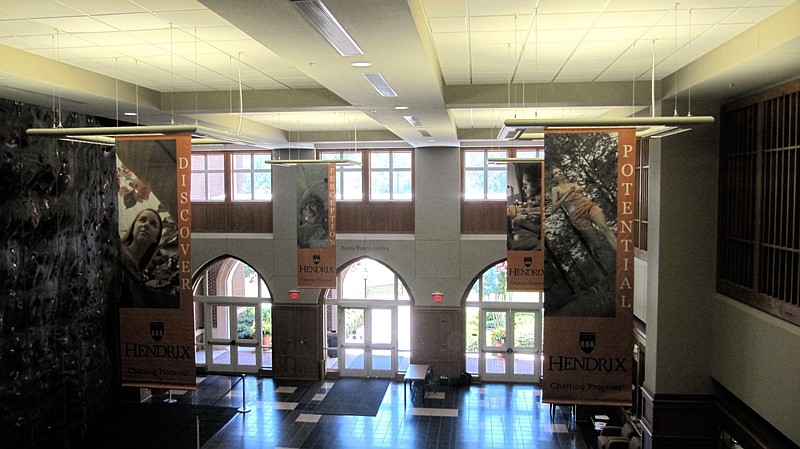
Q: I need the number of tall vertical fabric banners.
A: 4